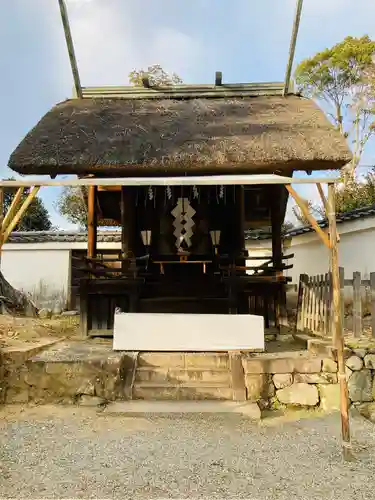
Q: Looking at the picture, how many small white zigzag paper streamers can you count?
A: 4